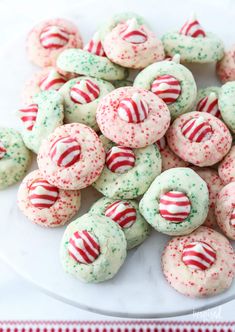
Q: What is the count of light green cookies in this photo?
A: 13